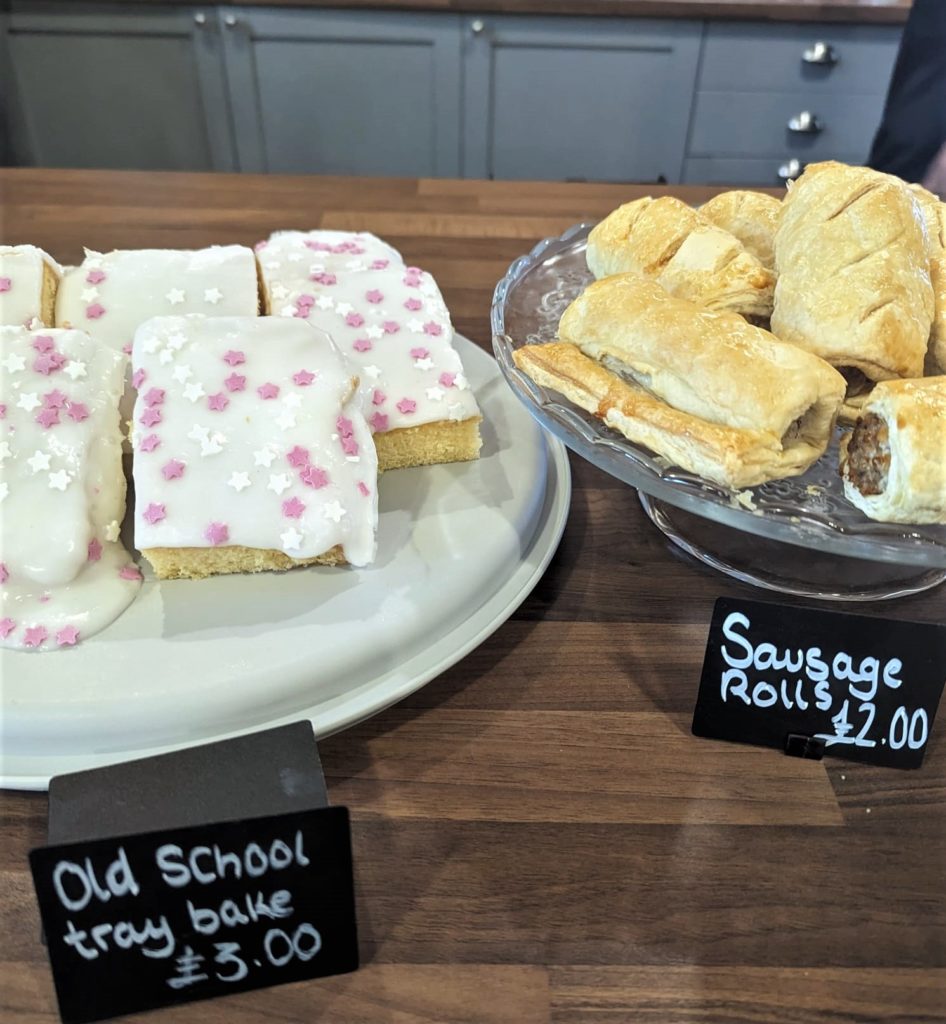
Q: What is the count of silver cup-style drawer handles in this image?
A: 3